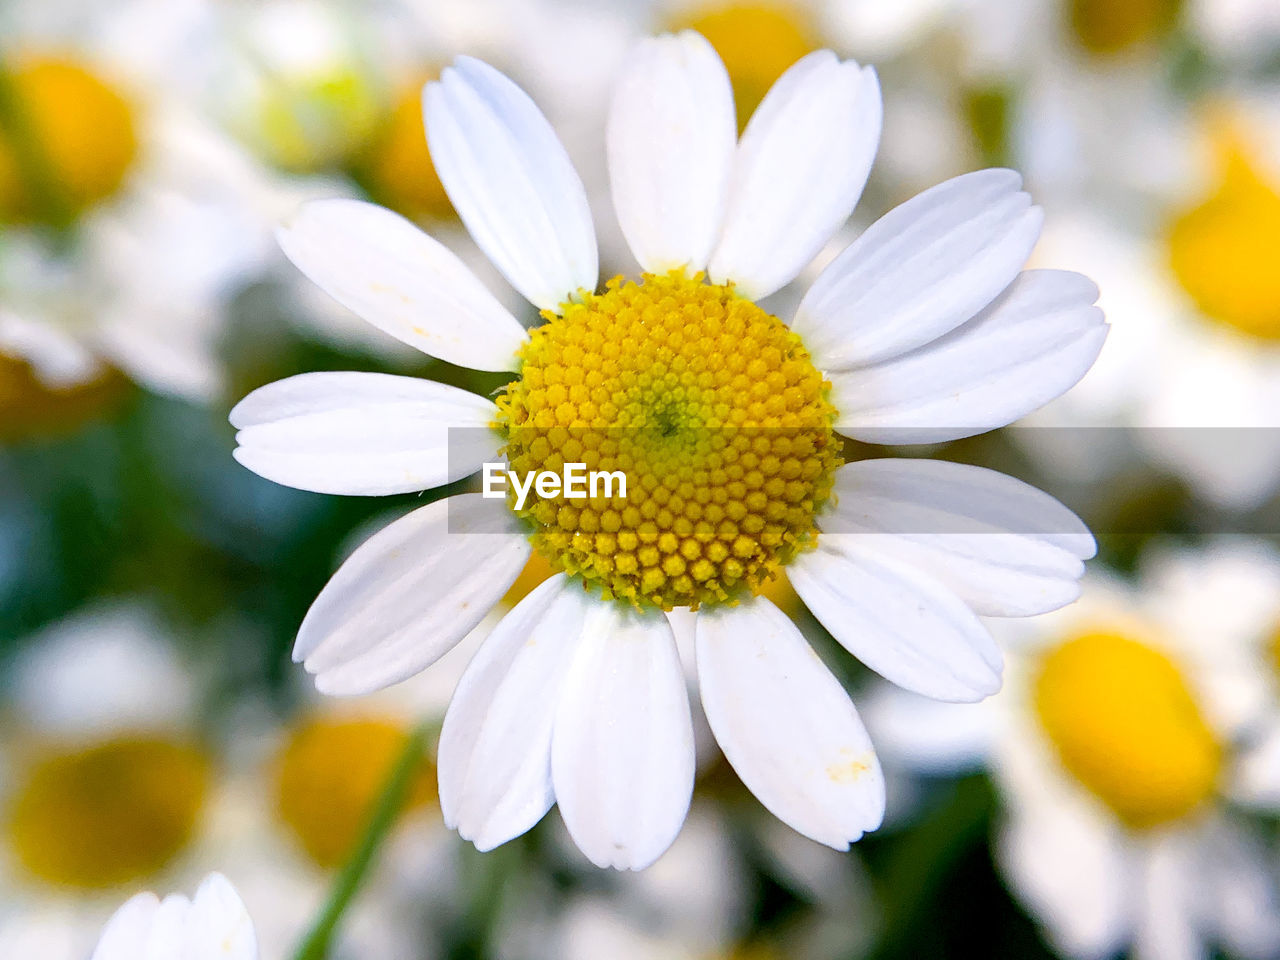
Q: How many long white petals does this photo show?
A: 13